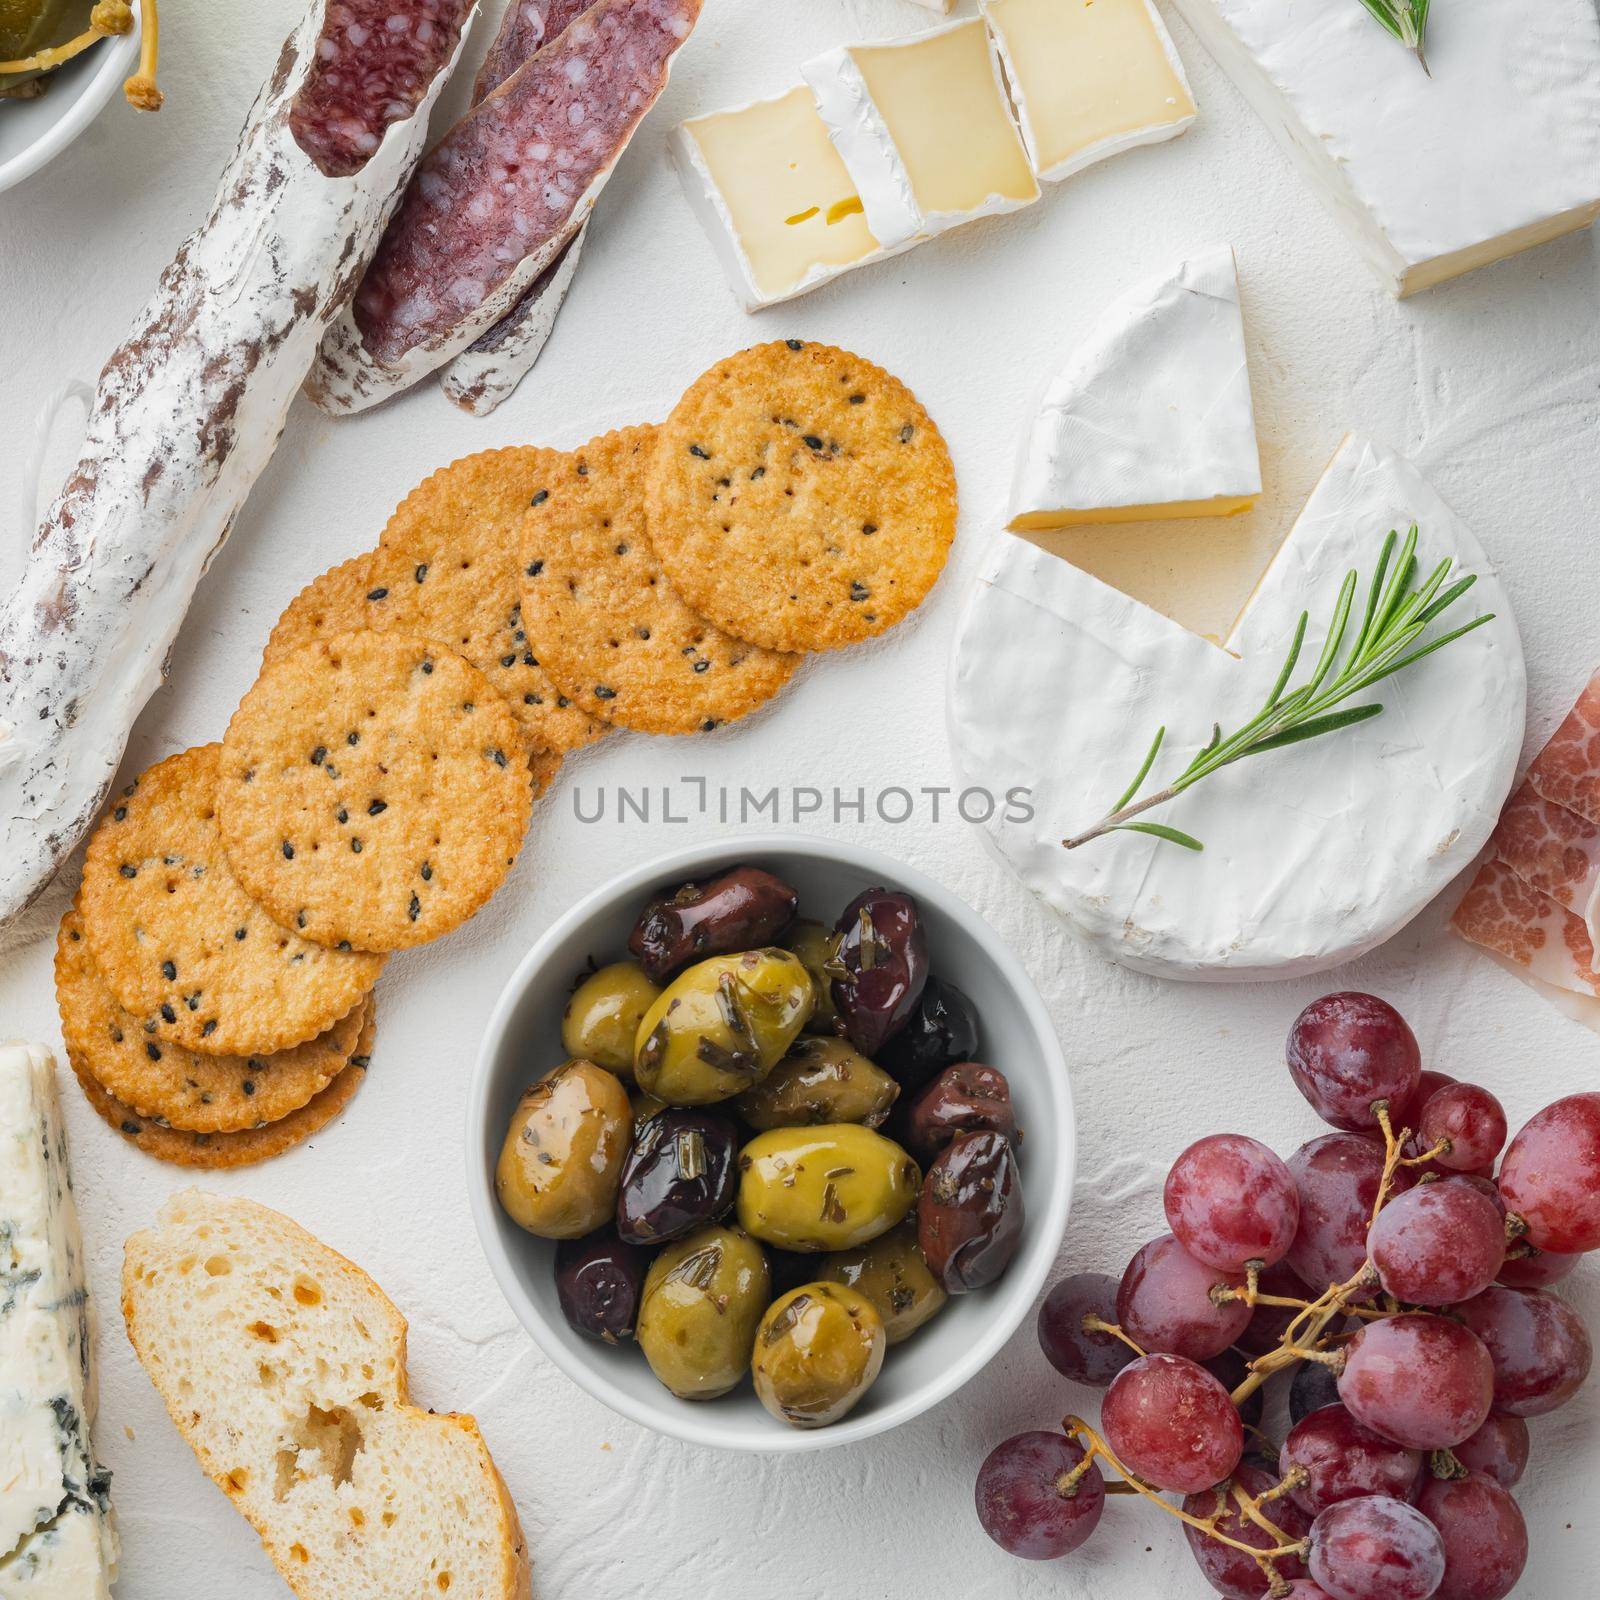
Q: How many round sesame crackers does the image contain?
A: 8